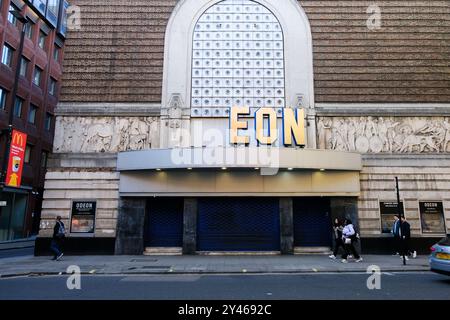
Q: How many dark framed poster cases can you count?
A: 3